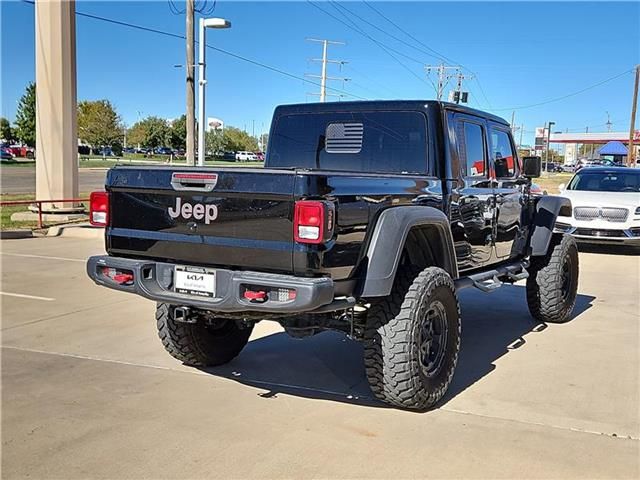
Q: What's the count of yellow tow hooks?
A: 0